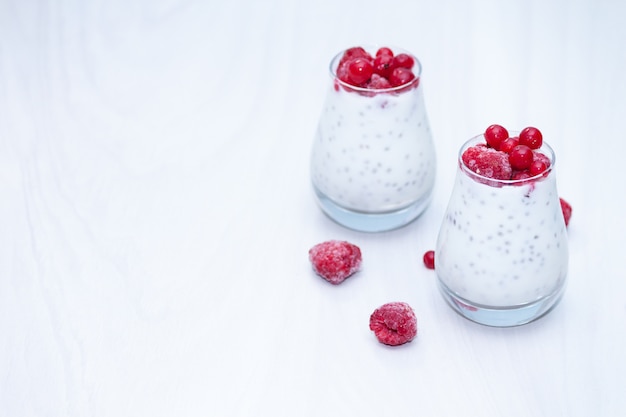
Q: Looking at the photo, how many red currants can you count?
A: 11